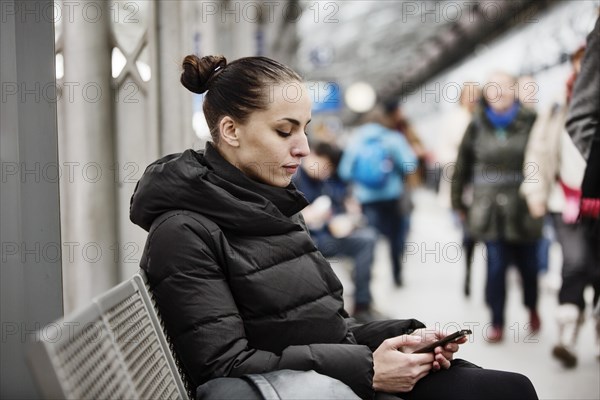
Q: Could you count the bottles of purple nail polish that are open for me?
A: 0